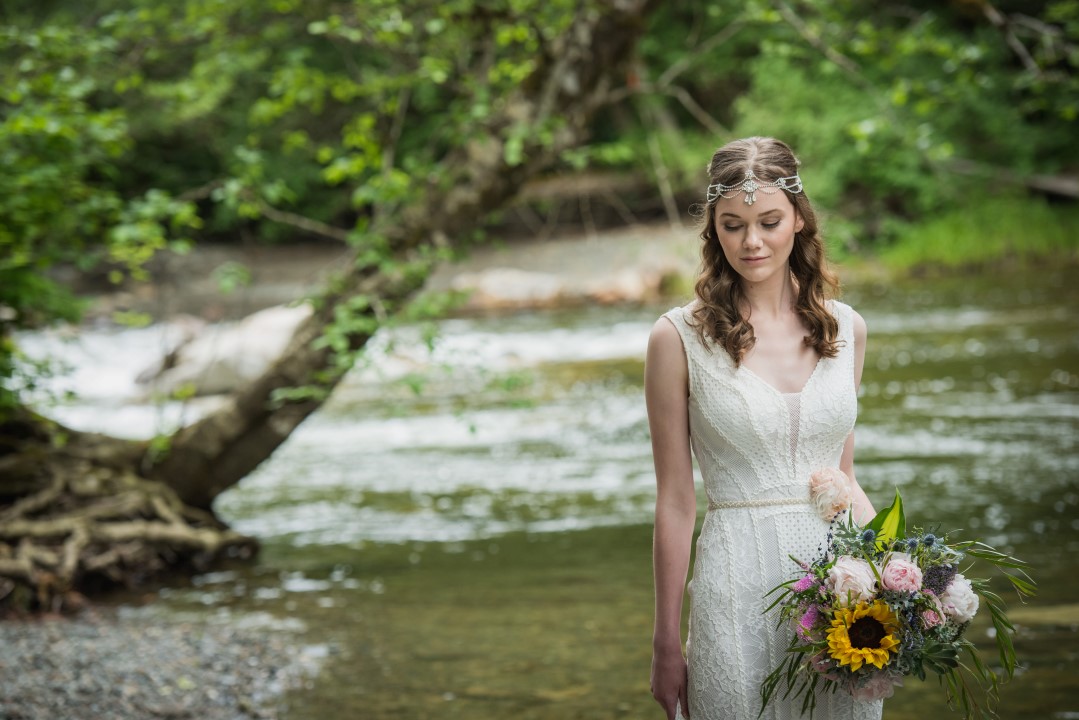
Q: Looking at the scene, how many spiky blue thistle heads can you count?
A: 3